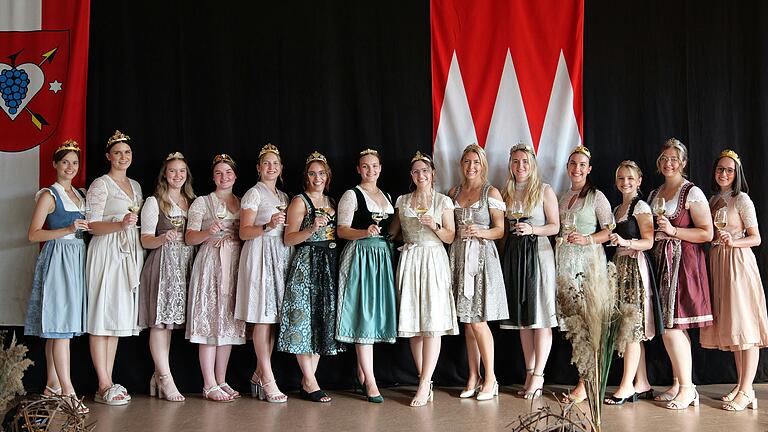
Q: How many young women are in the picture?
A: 14